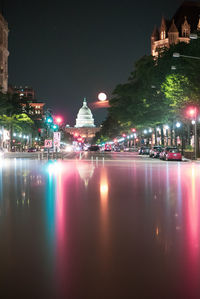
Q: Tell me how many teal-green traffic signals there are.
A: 2